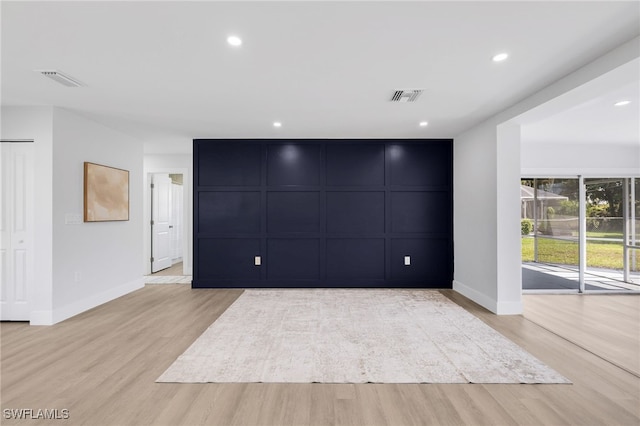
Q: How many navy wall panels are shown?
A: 12